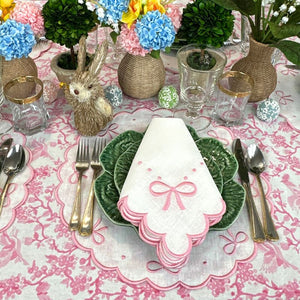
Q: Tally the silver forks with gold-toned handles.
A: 2